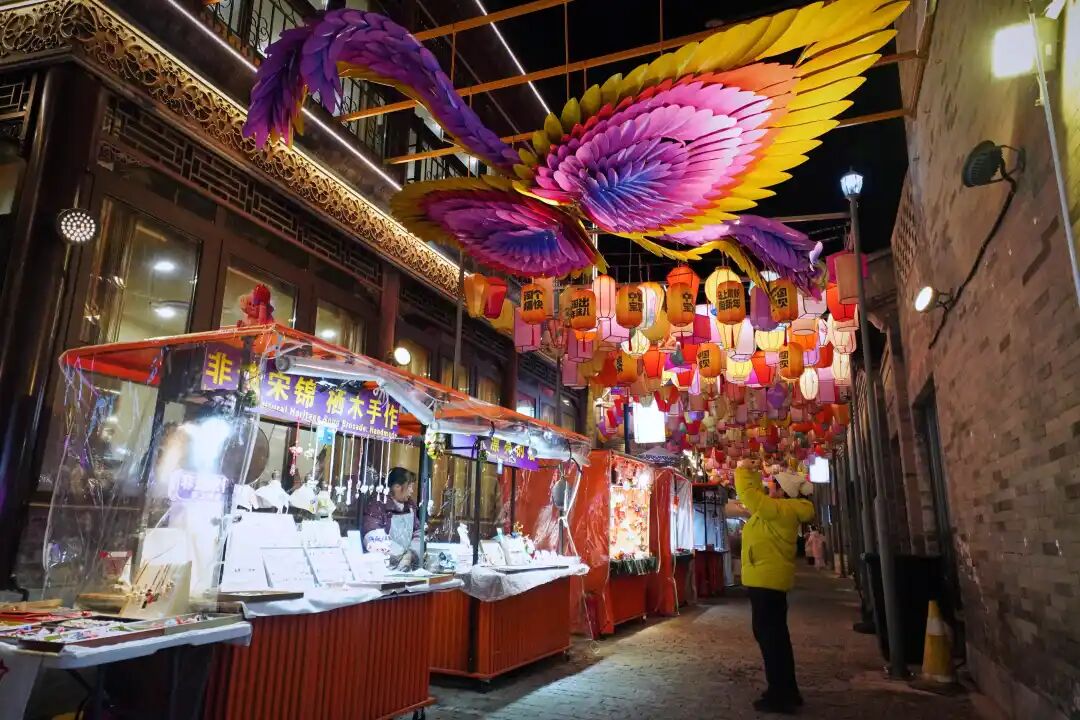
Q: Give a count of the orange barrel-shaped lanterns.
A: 9